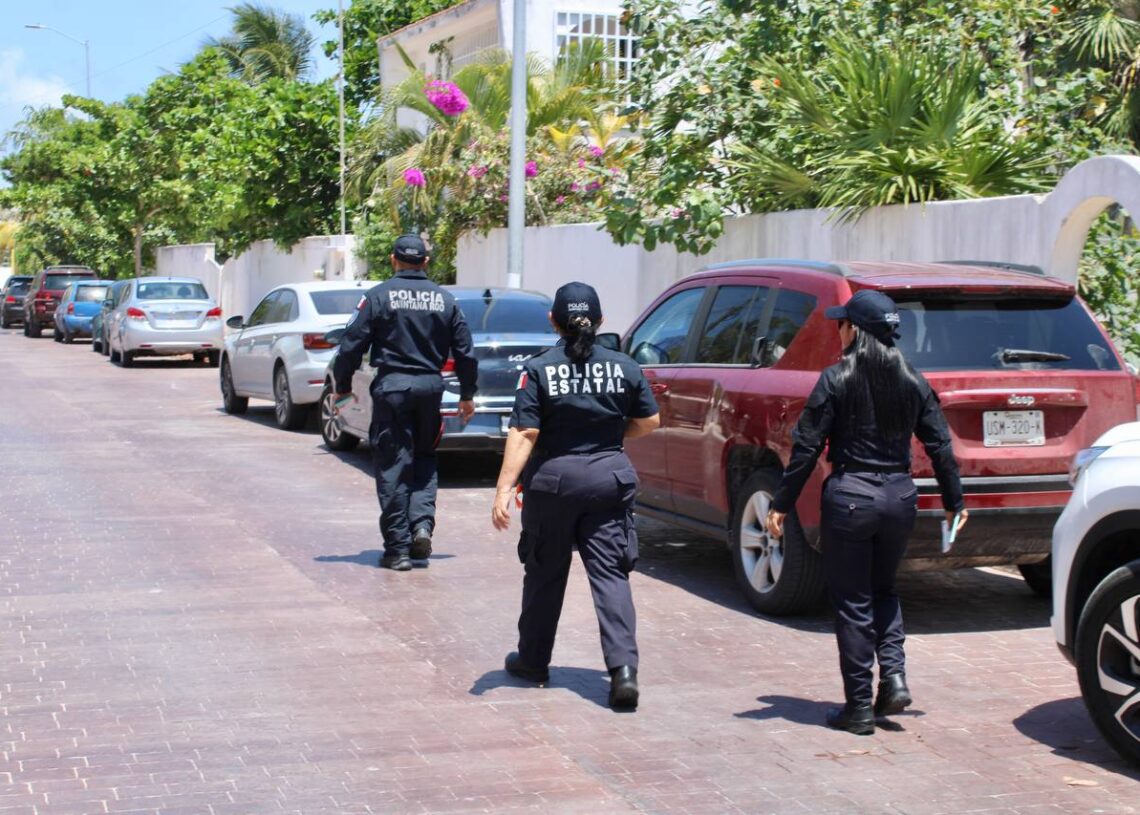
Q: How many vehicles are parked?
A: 9